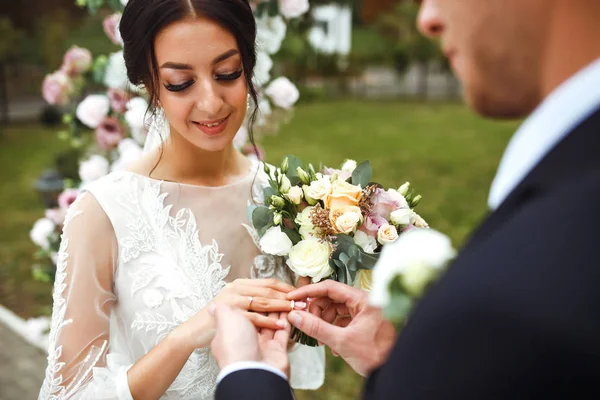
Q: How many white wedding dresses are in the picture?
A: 1